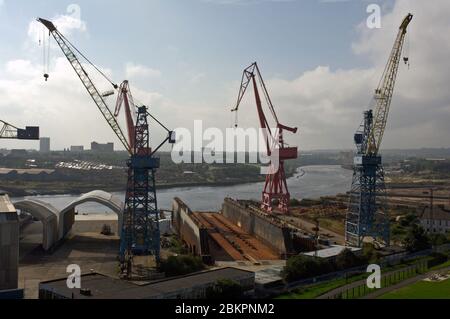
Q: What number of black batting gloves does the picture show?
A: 0